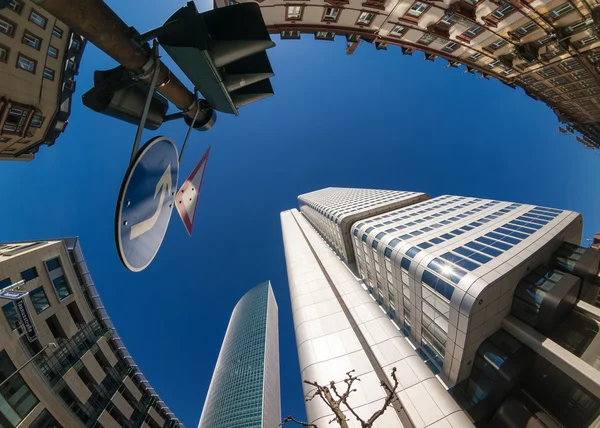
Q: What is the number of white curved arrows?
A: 1